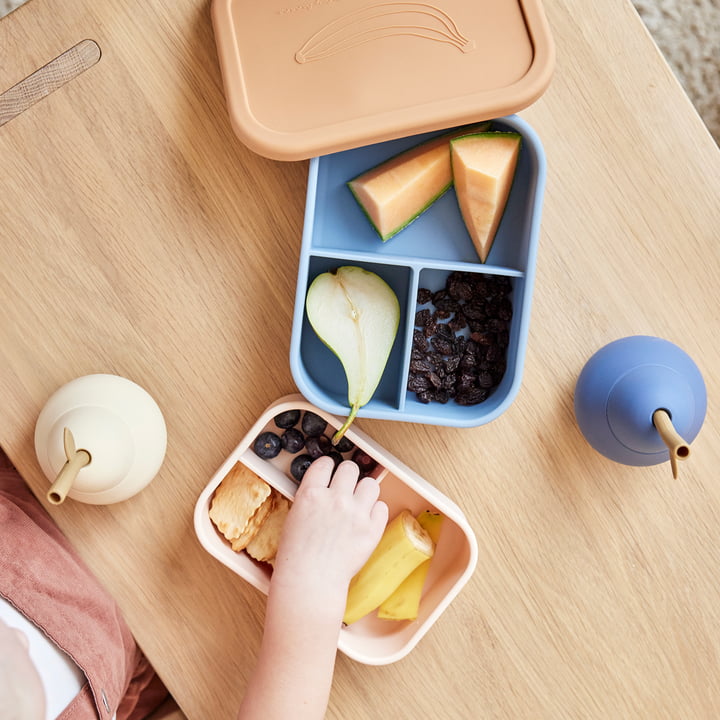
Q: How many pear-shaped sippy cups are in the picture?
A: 2